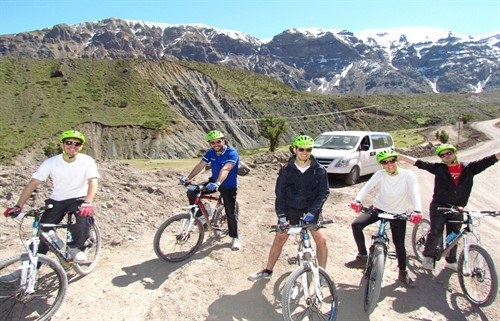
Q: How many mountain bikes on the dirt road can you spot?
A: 5